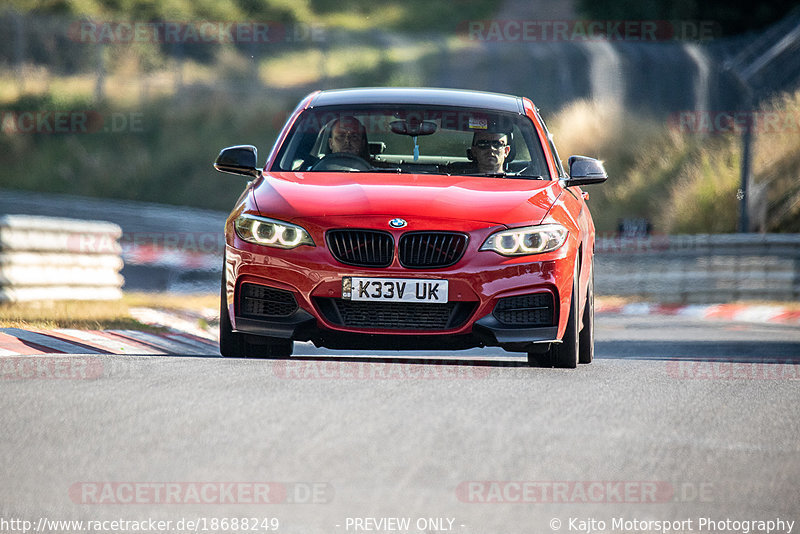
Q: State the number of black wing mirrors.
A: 2